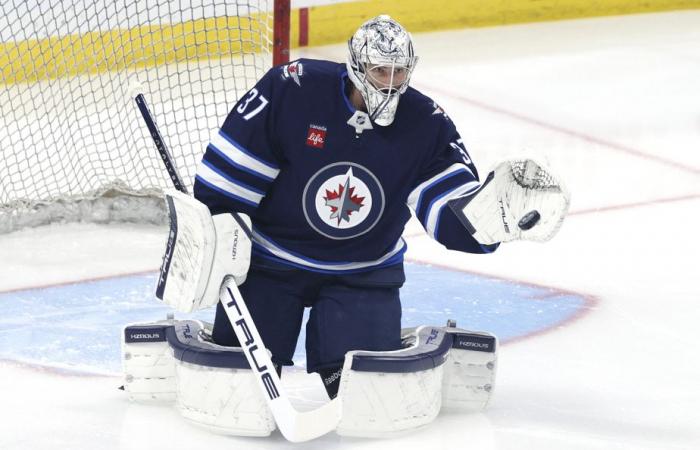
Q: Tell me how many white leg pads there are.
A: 2